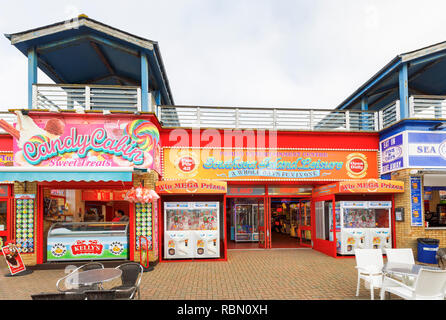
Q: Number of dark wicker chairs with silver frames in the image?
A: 4